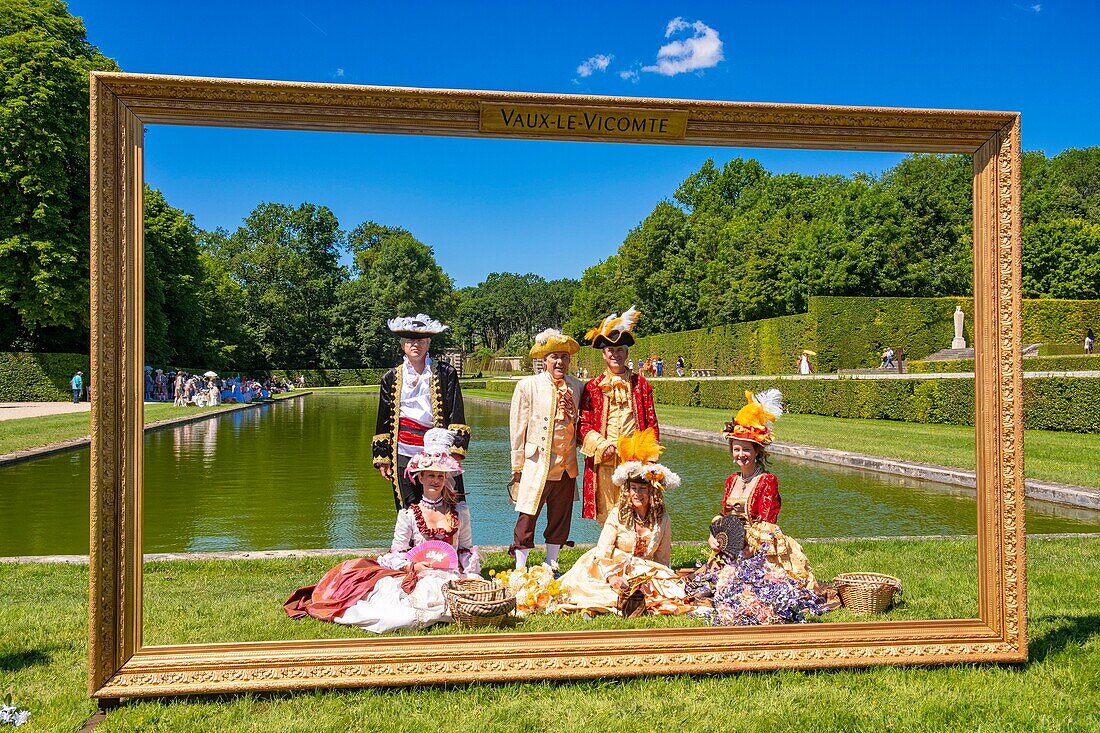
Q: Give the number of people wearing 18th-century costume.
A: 6